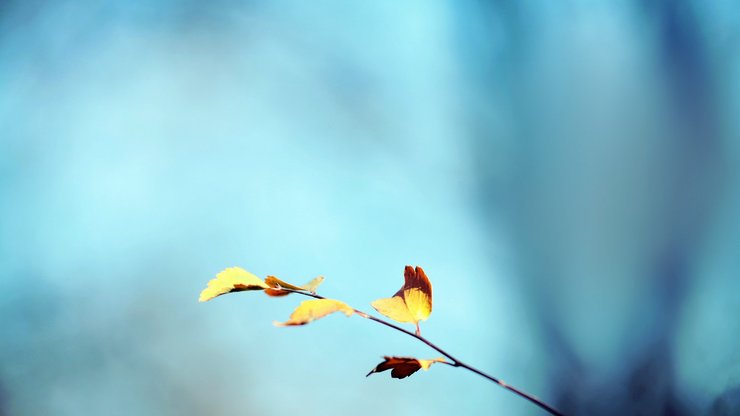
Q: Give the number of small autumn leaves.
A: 5